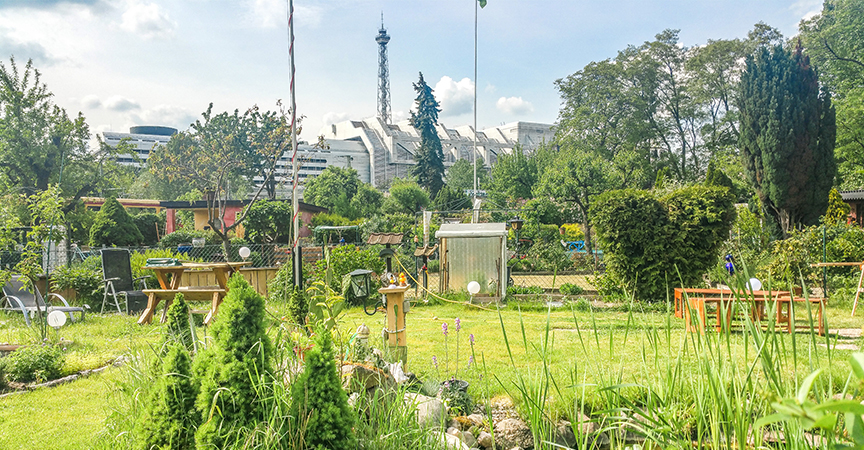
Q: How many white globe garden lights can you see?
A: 4